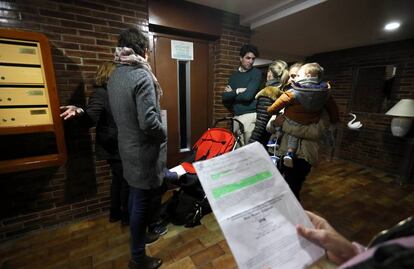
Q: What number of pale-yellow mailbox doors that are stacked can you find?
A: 4